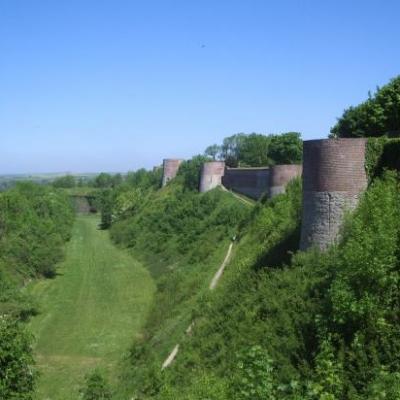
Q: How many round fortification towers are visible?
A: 4